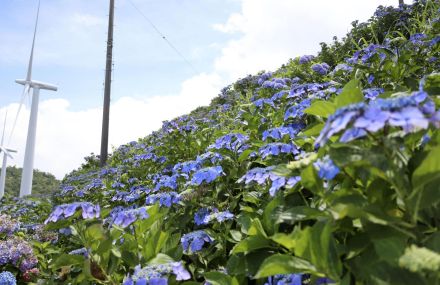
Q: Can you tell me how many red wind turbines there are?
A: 0